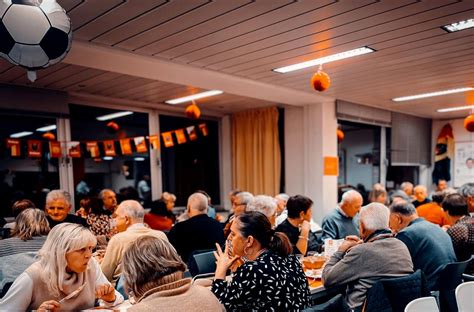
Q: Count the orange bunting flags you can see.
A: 13